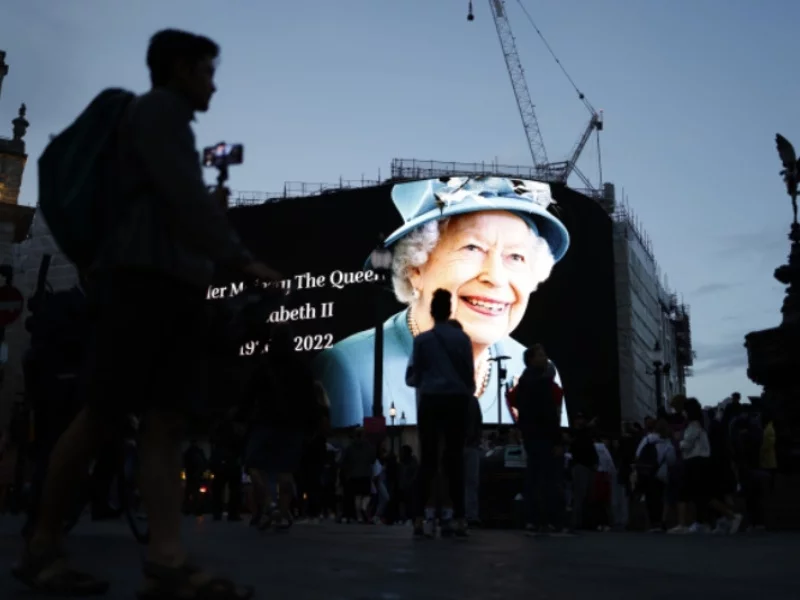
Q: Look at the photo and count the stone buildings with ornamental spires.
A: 1